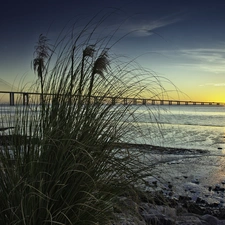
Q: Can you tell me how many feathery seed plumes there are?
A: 3